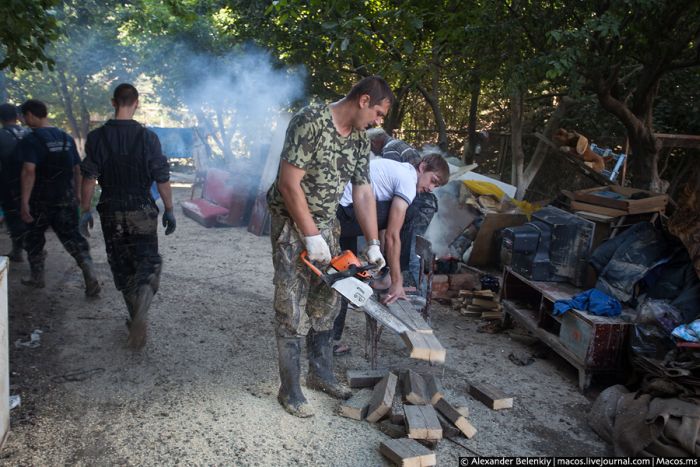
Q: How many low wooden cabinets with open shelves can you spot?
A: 1